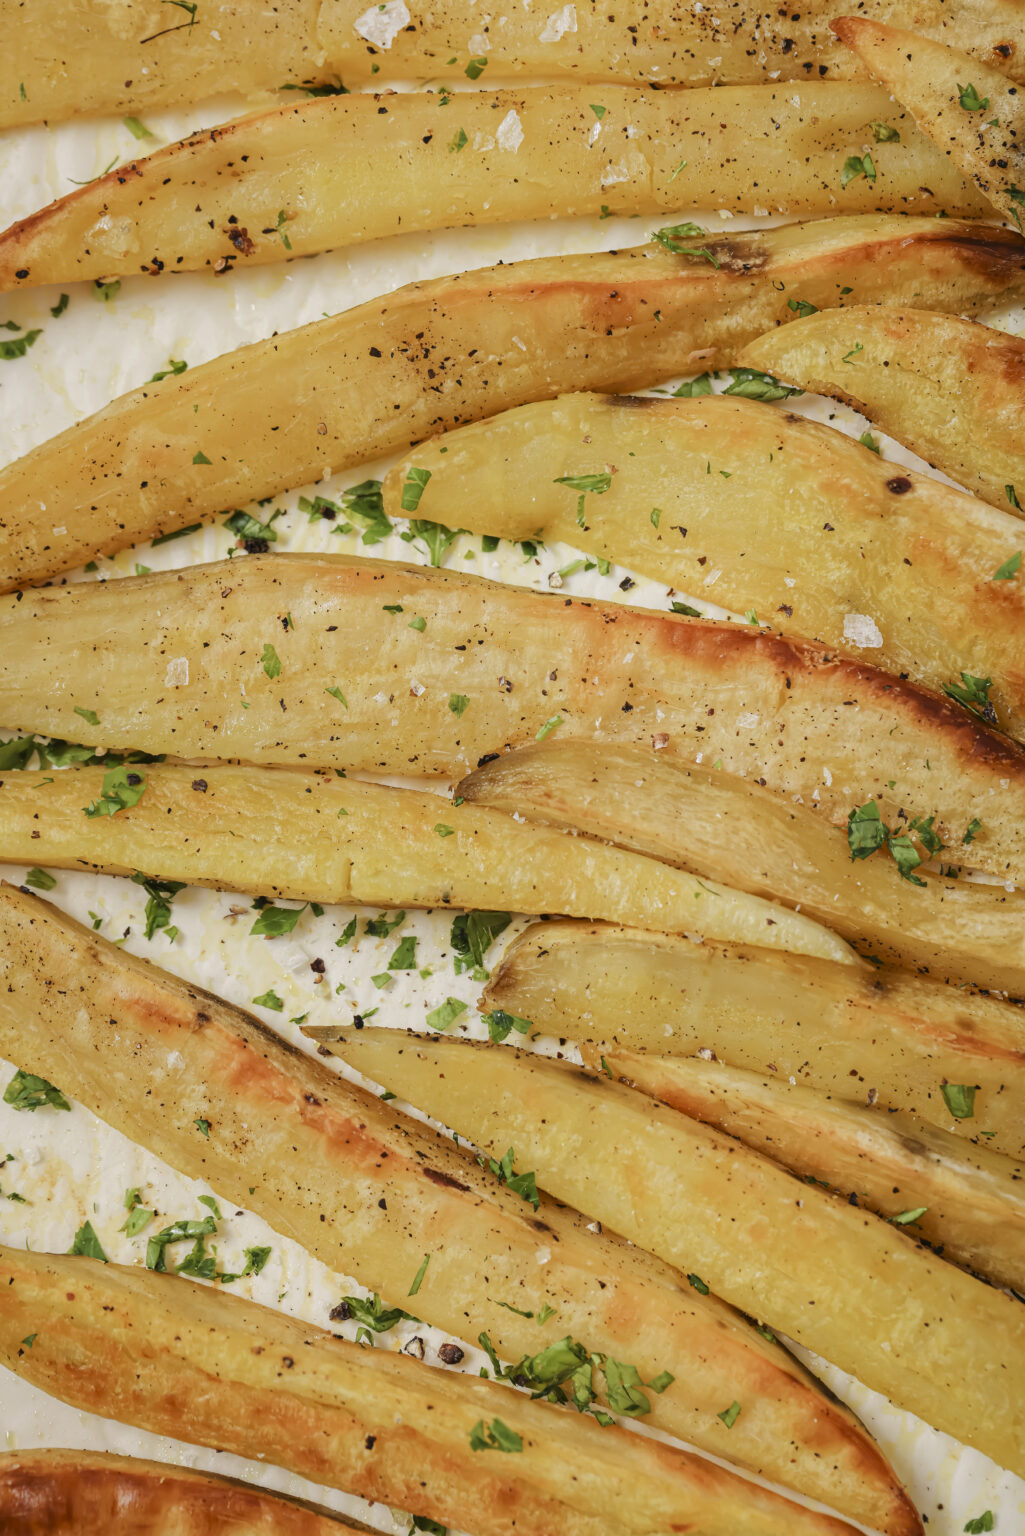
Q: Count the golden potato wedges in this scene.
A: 15